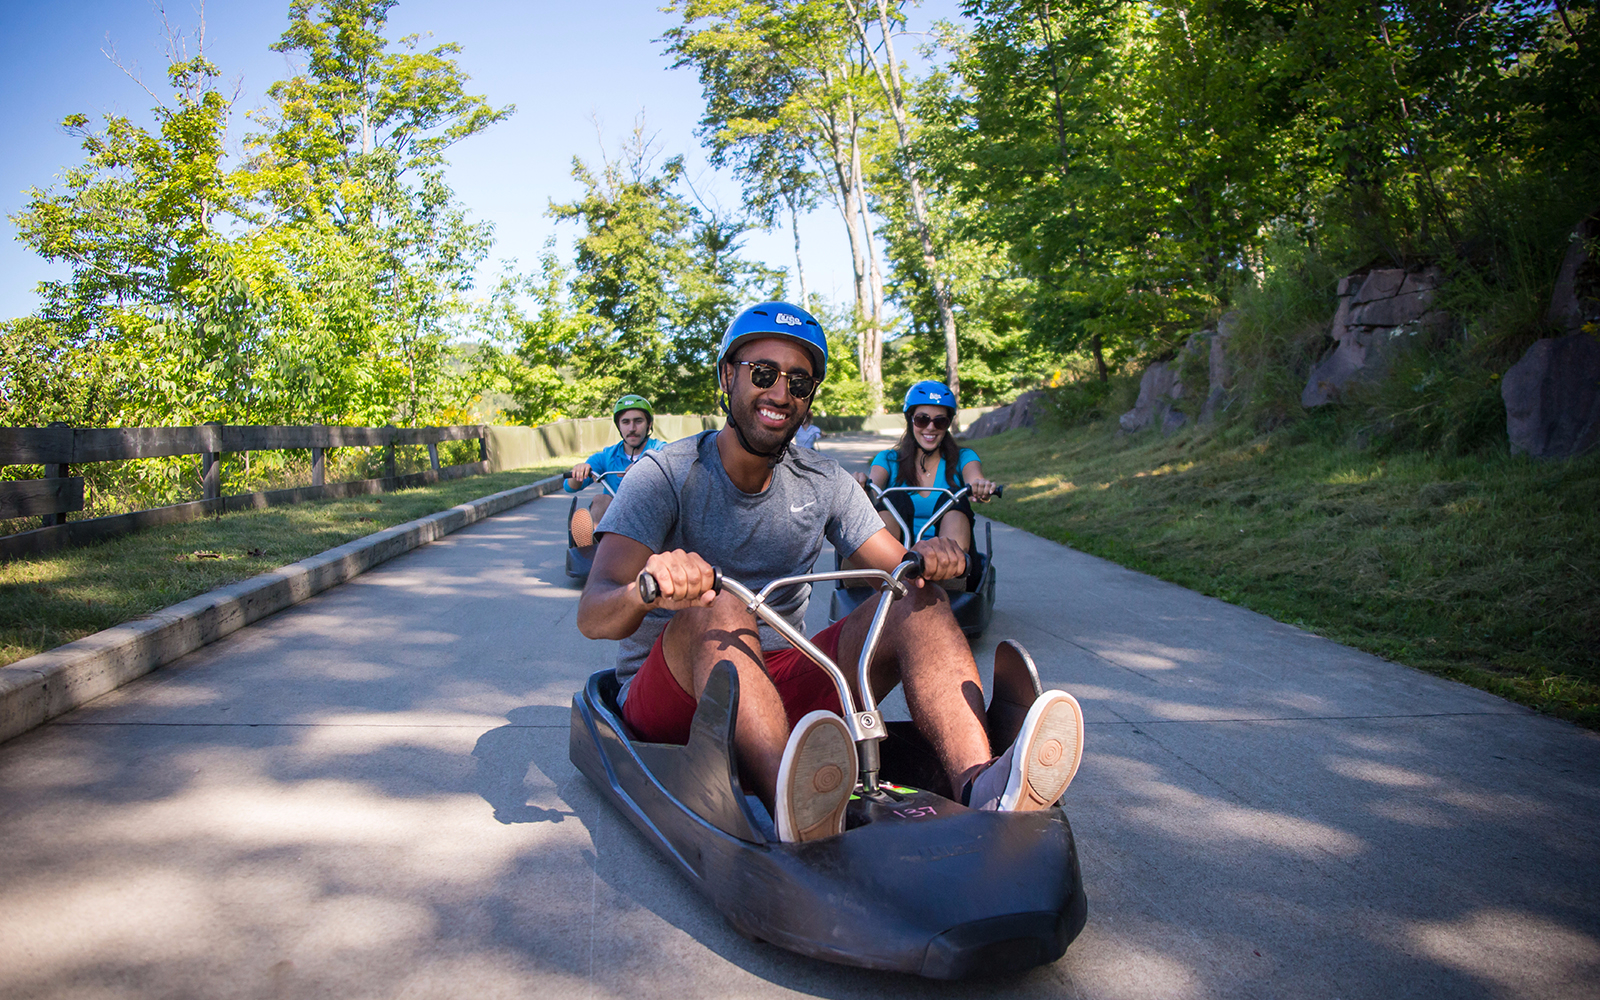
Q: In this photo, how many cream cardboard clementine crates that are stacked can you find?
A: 0